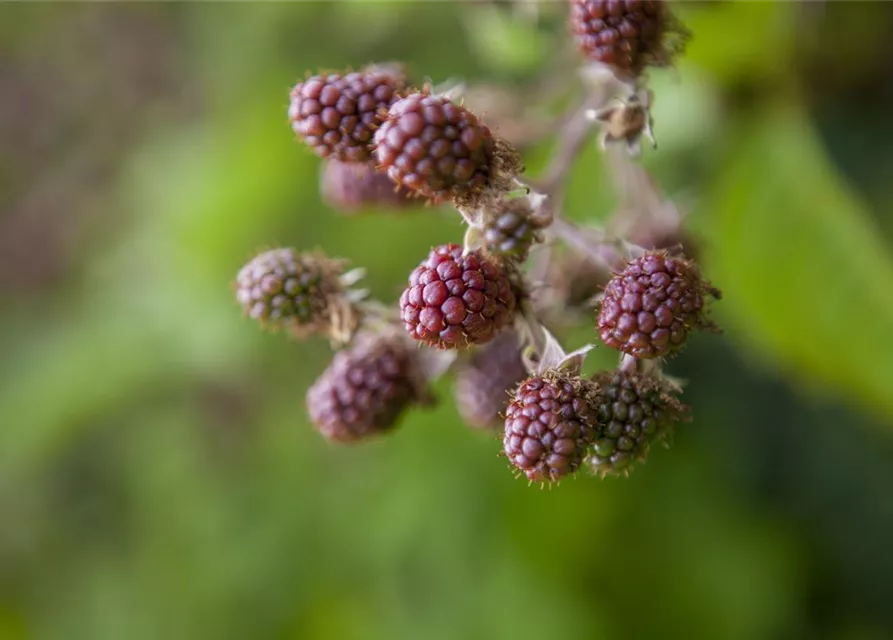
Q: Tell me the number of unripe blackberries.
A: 12